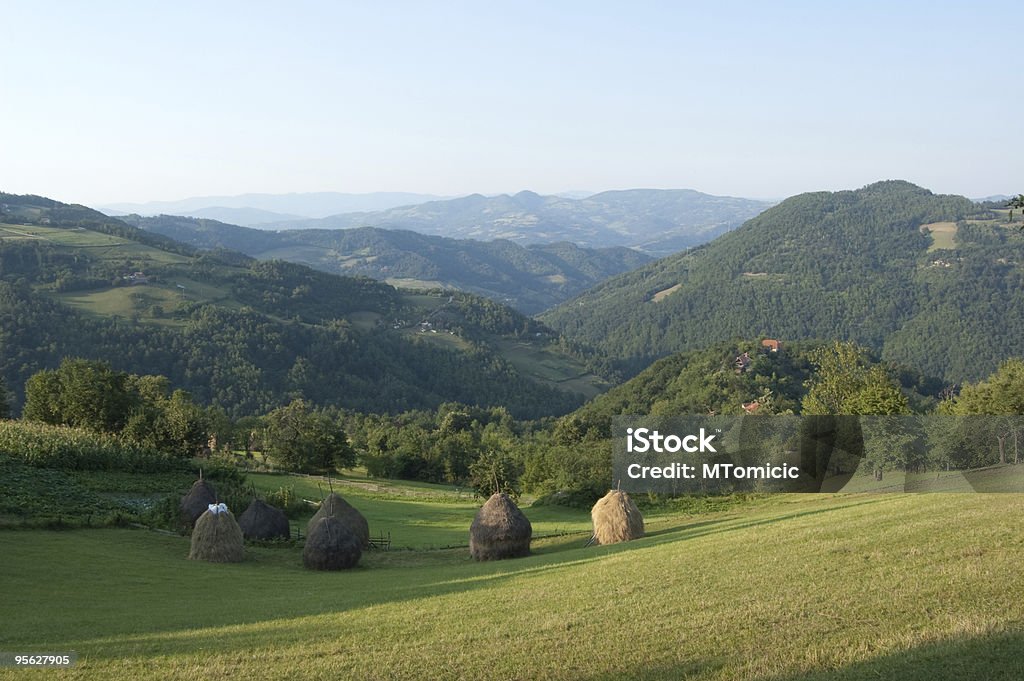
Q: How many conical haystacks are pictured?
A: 7